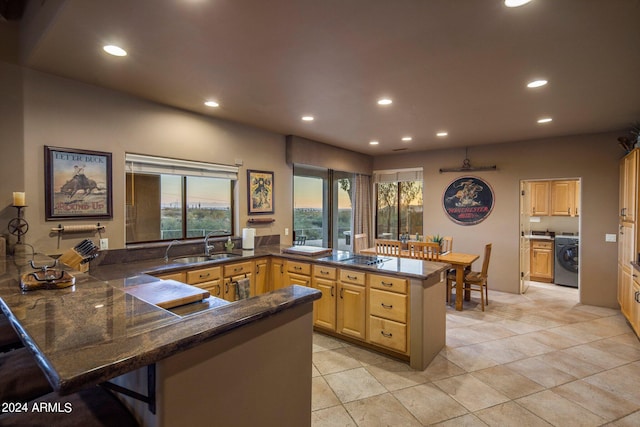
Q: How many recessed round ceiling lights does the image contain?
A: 10